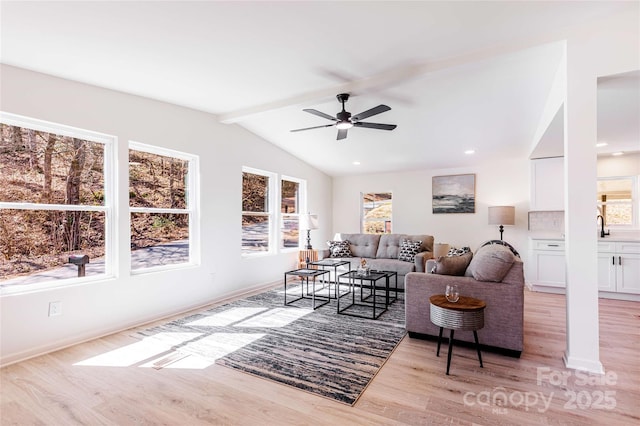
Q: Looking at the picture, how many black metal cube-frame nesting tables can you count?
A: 4